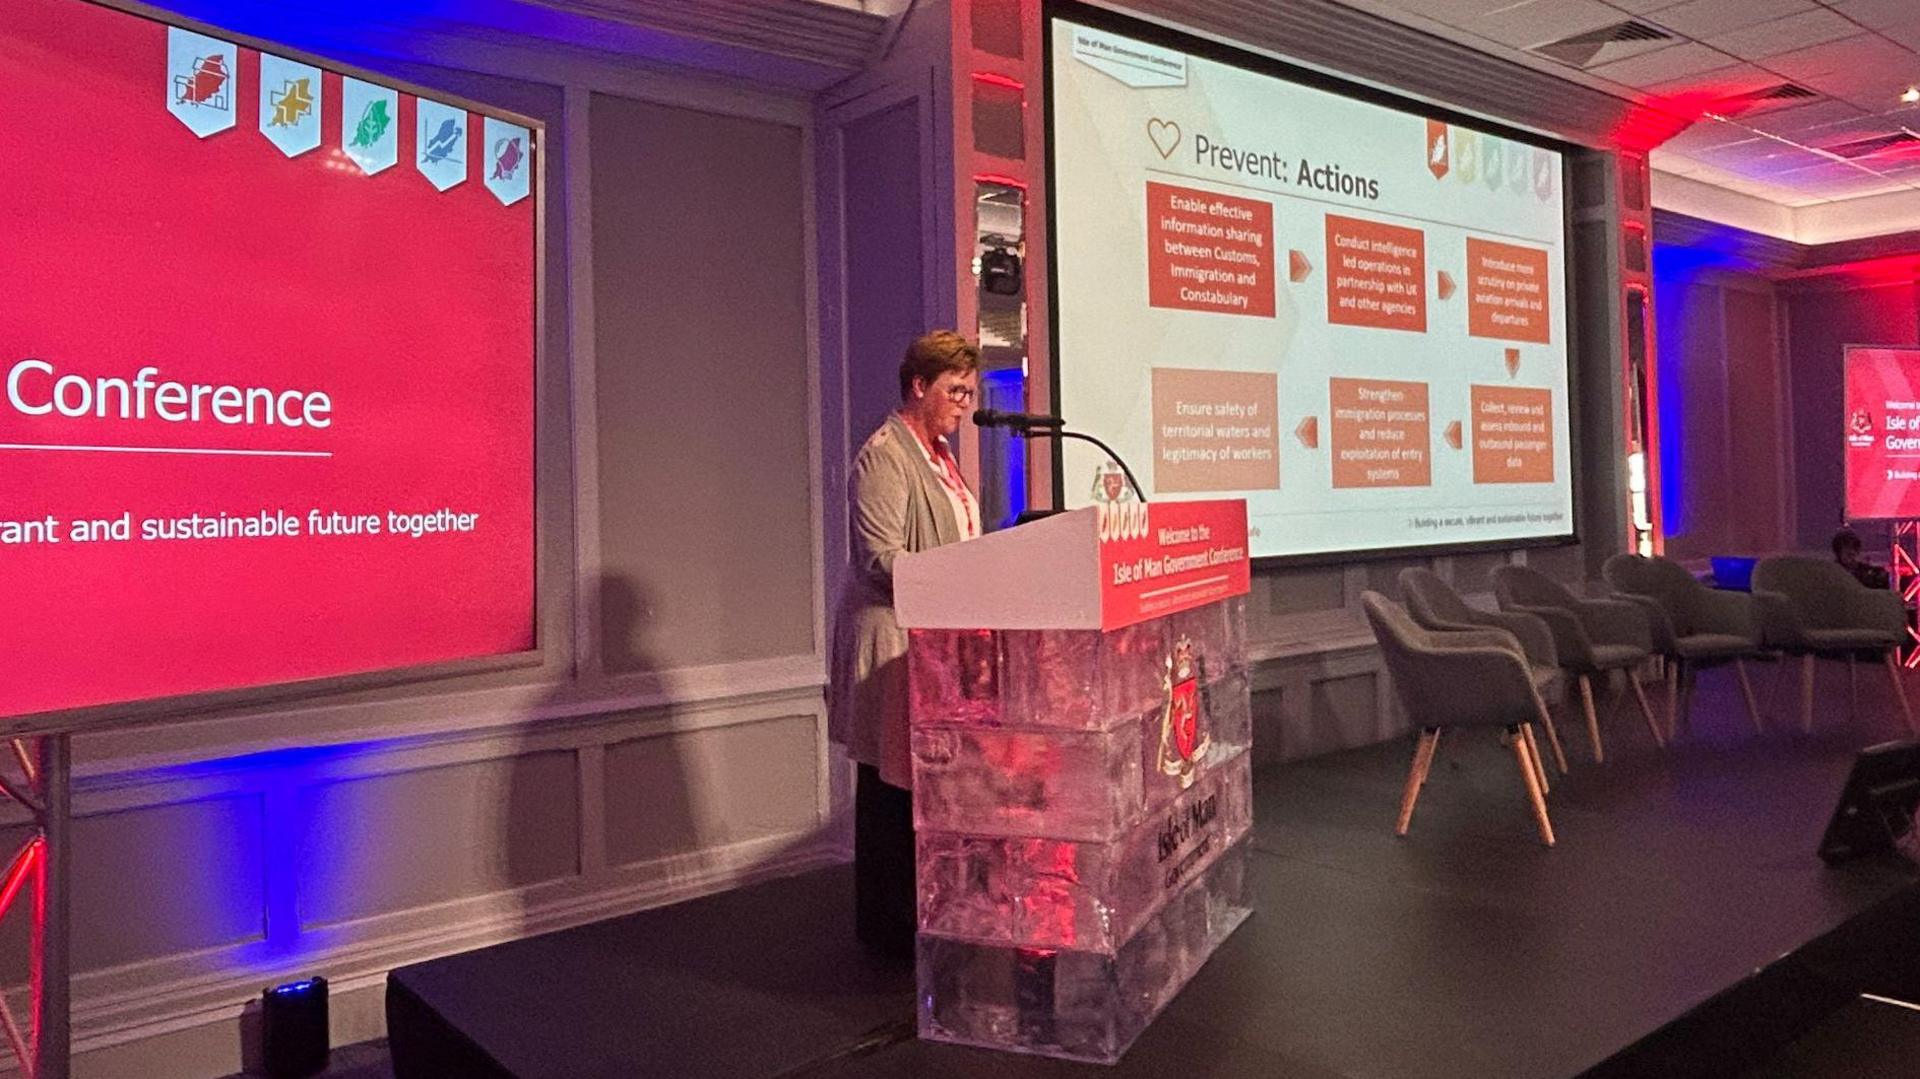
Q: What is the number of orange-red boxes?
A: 6